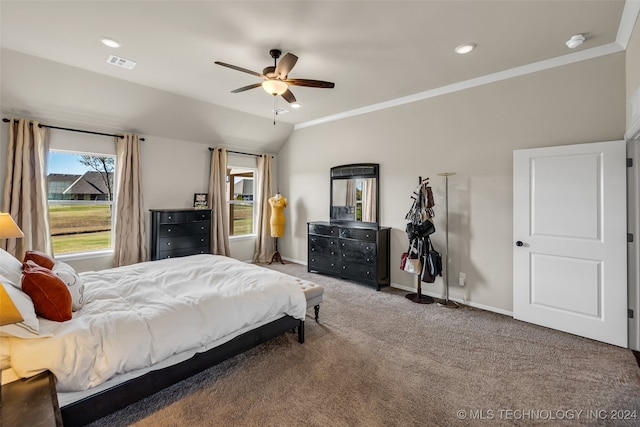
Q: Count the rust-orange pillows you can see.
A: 2